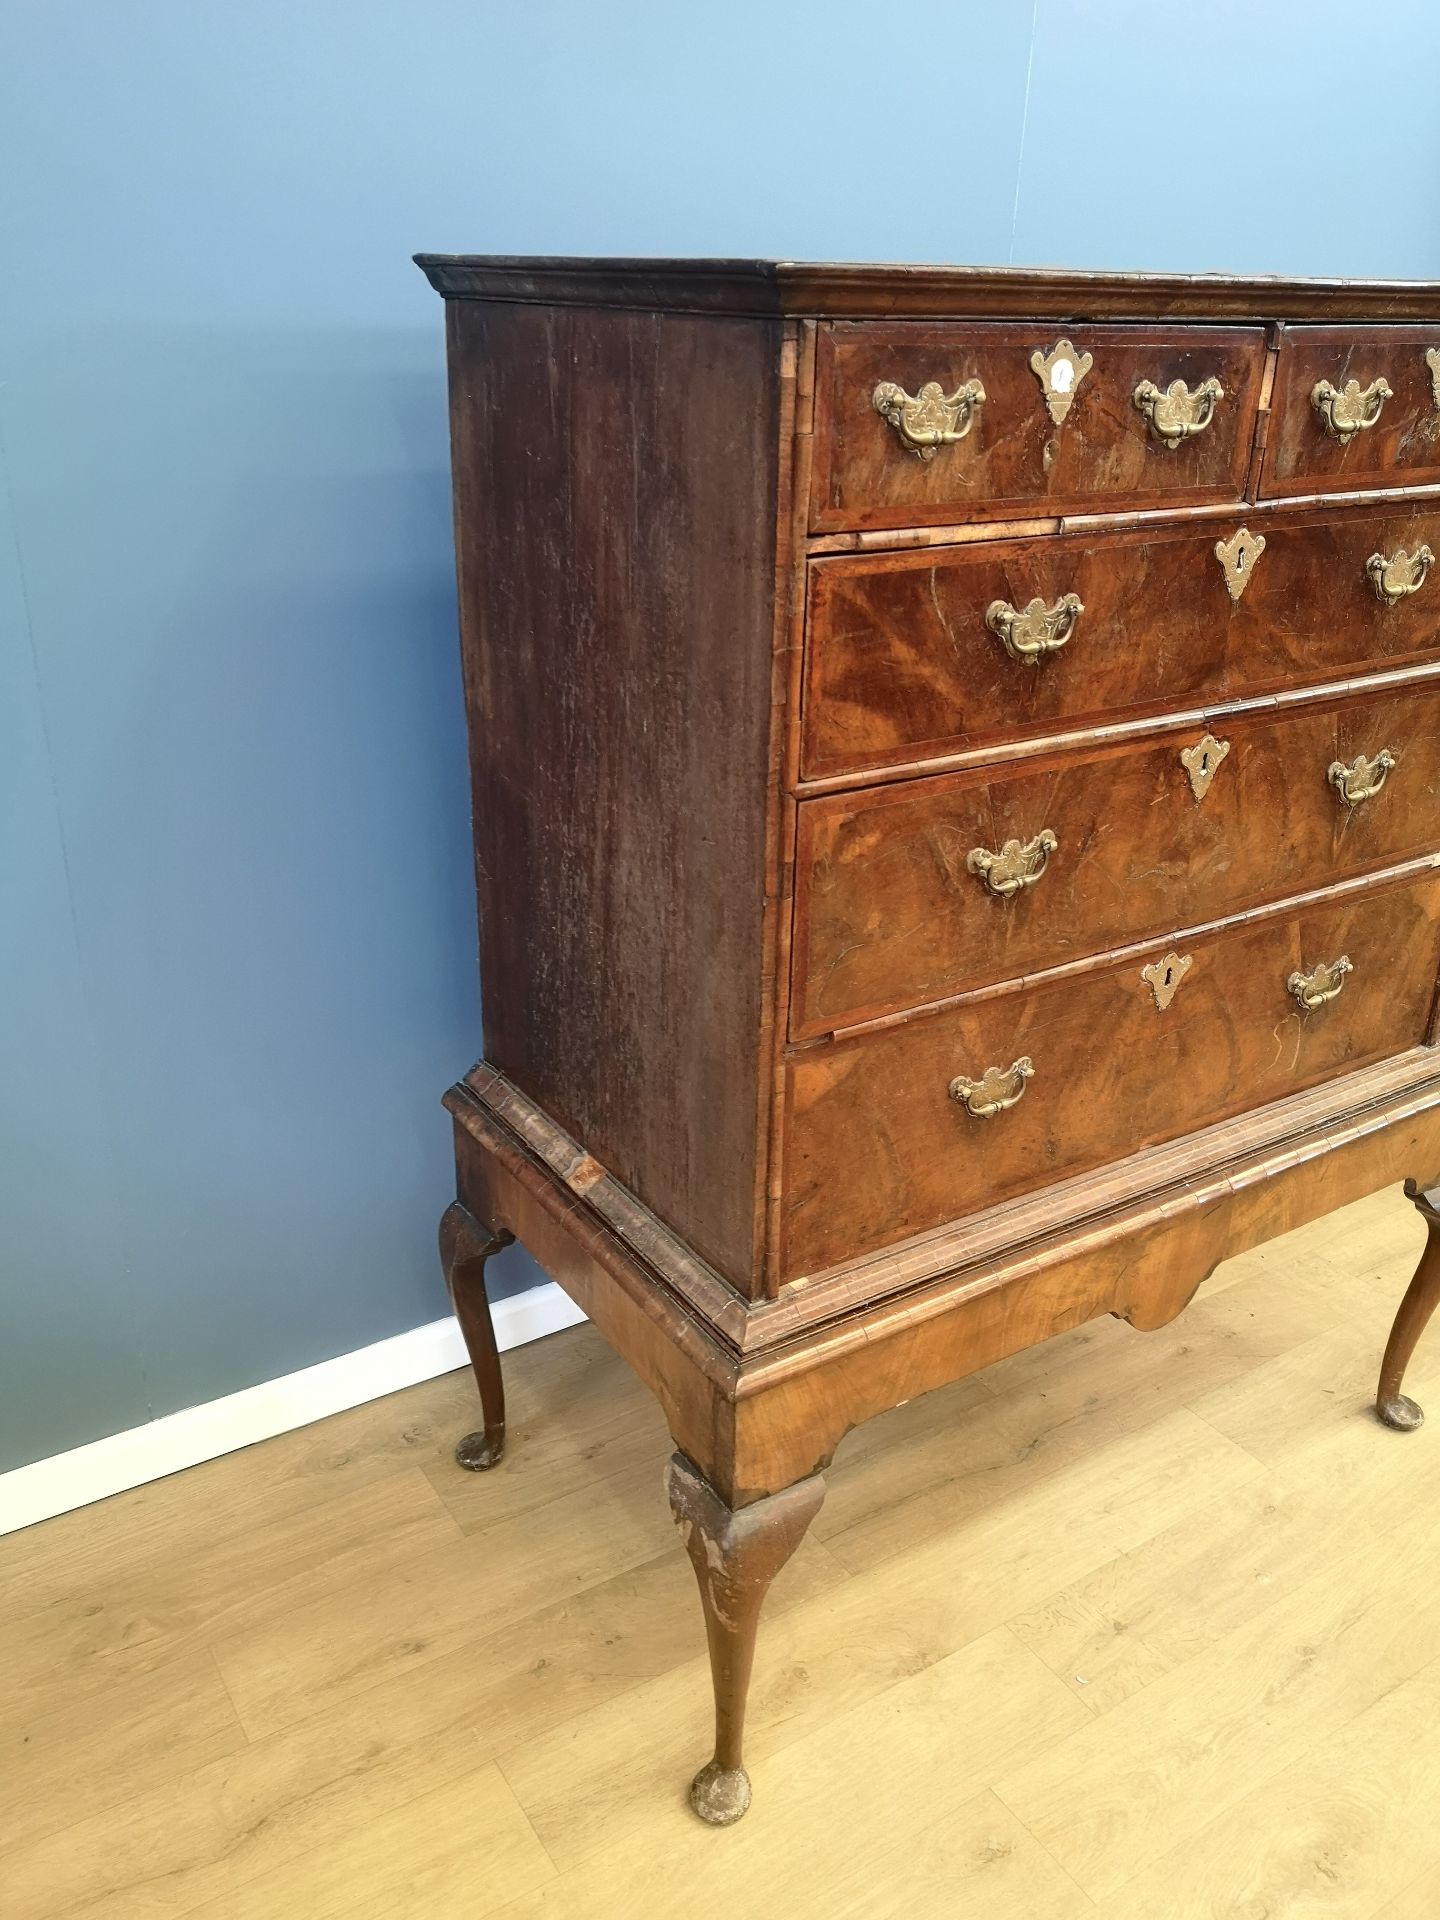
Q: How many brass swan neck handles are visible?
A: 9